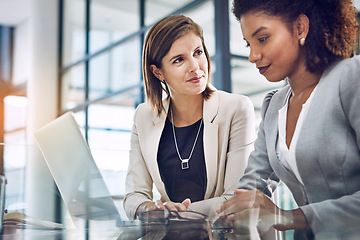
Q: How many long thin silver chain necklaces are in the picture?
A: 1